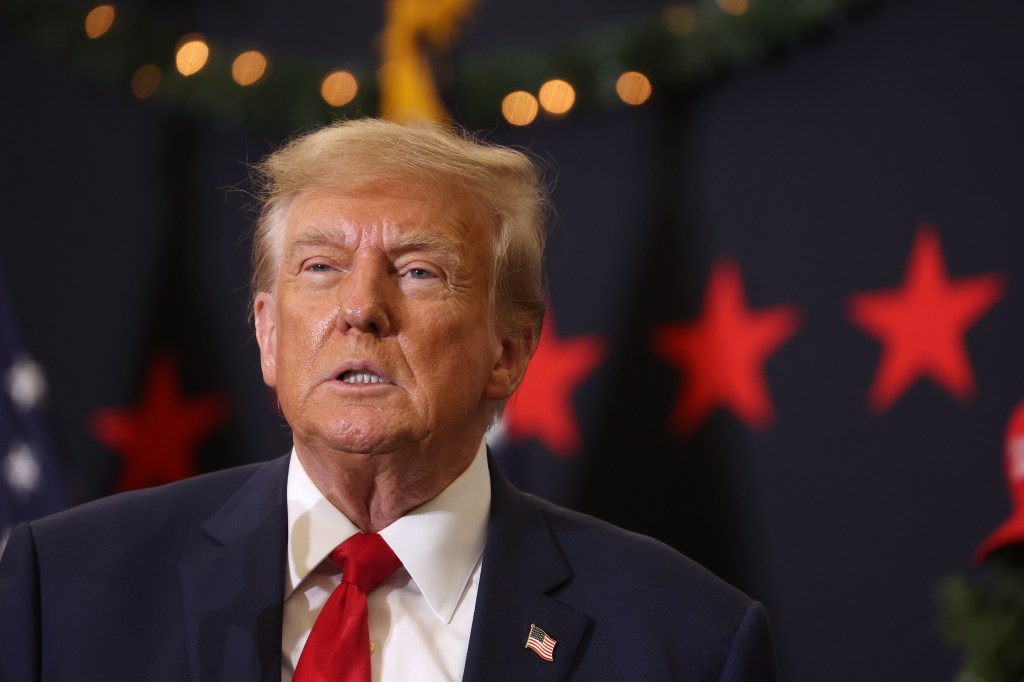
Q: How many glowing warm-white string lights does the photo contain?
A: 10